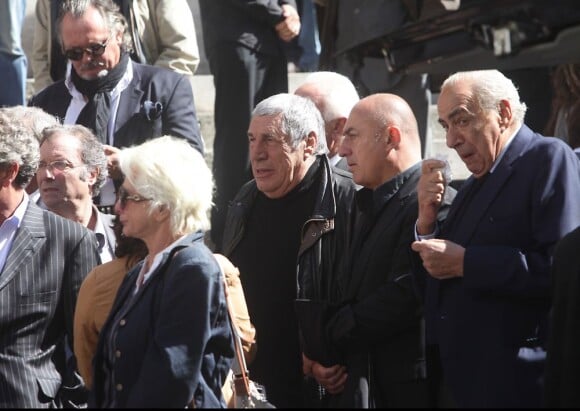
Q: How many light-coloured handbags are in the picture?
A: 1